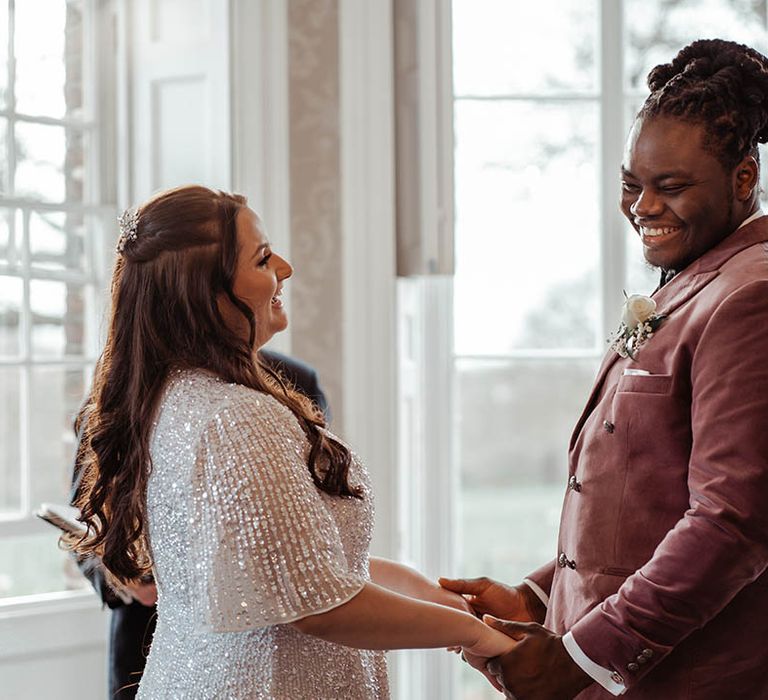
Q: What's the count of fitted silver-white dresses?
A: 1